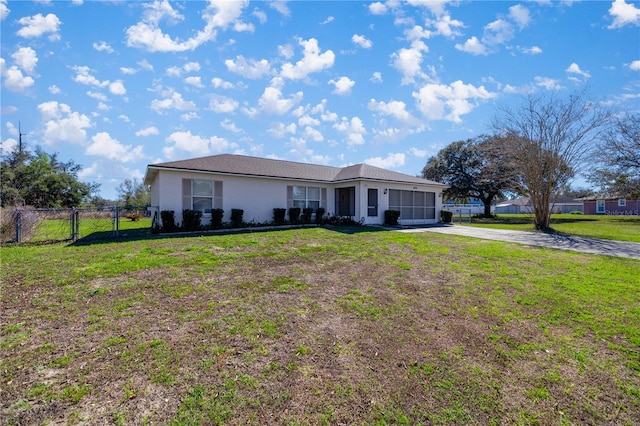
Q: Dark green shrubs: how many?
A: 10